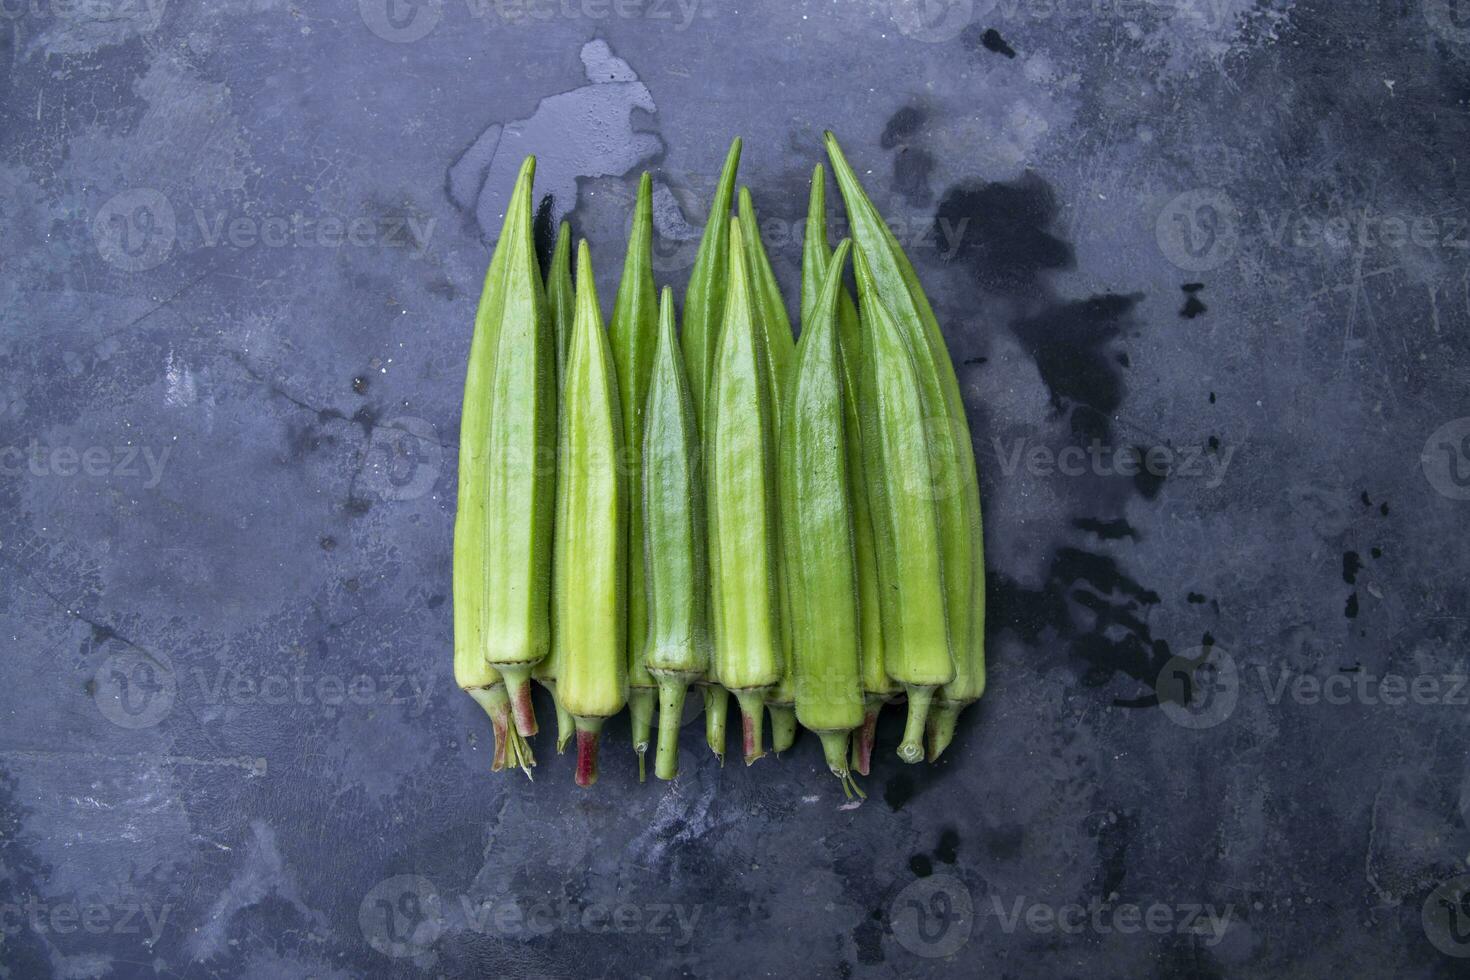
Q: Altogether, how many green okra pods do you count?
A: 13